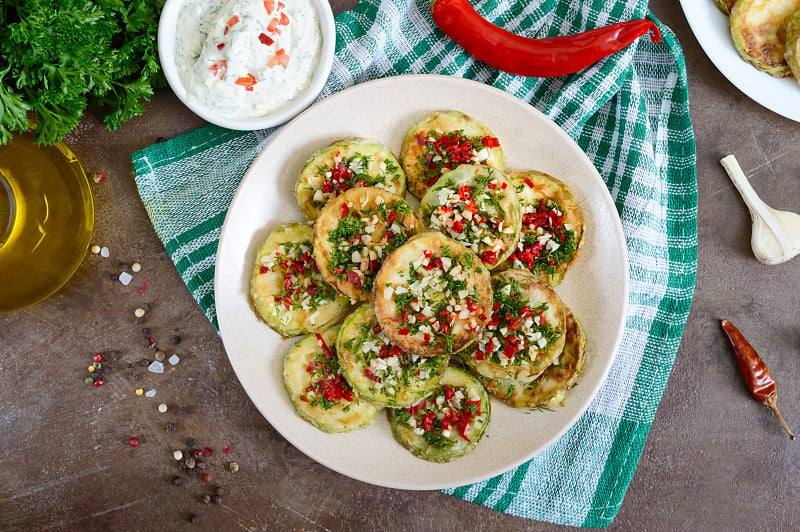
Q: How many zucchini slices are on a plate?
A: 12